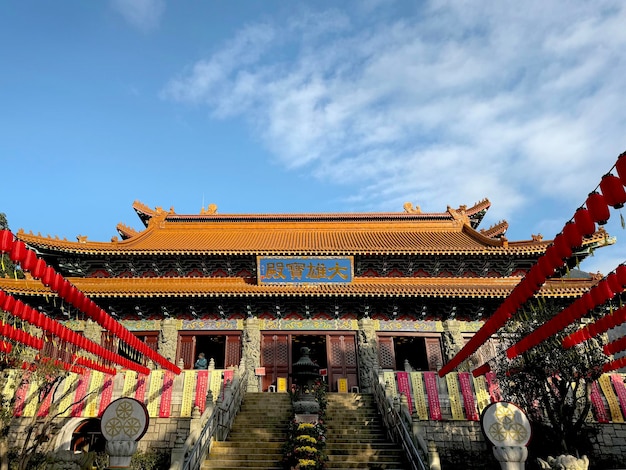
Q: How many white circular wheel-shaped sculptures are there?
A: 2